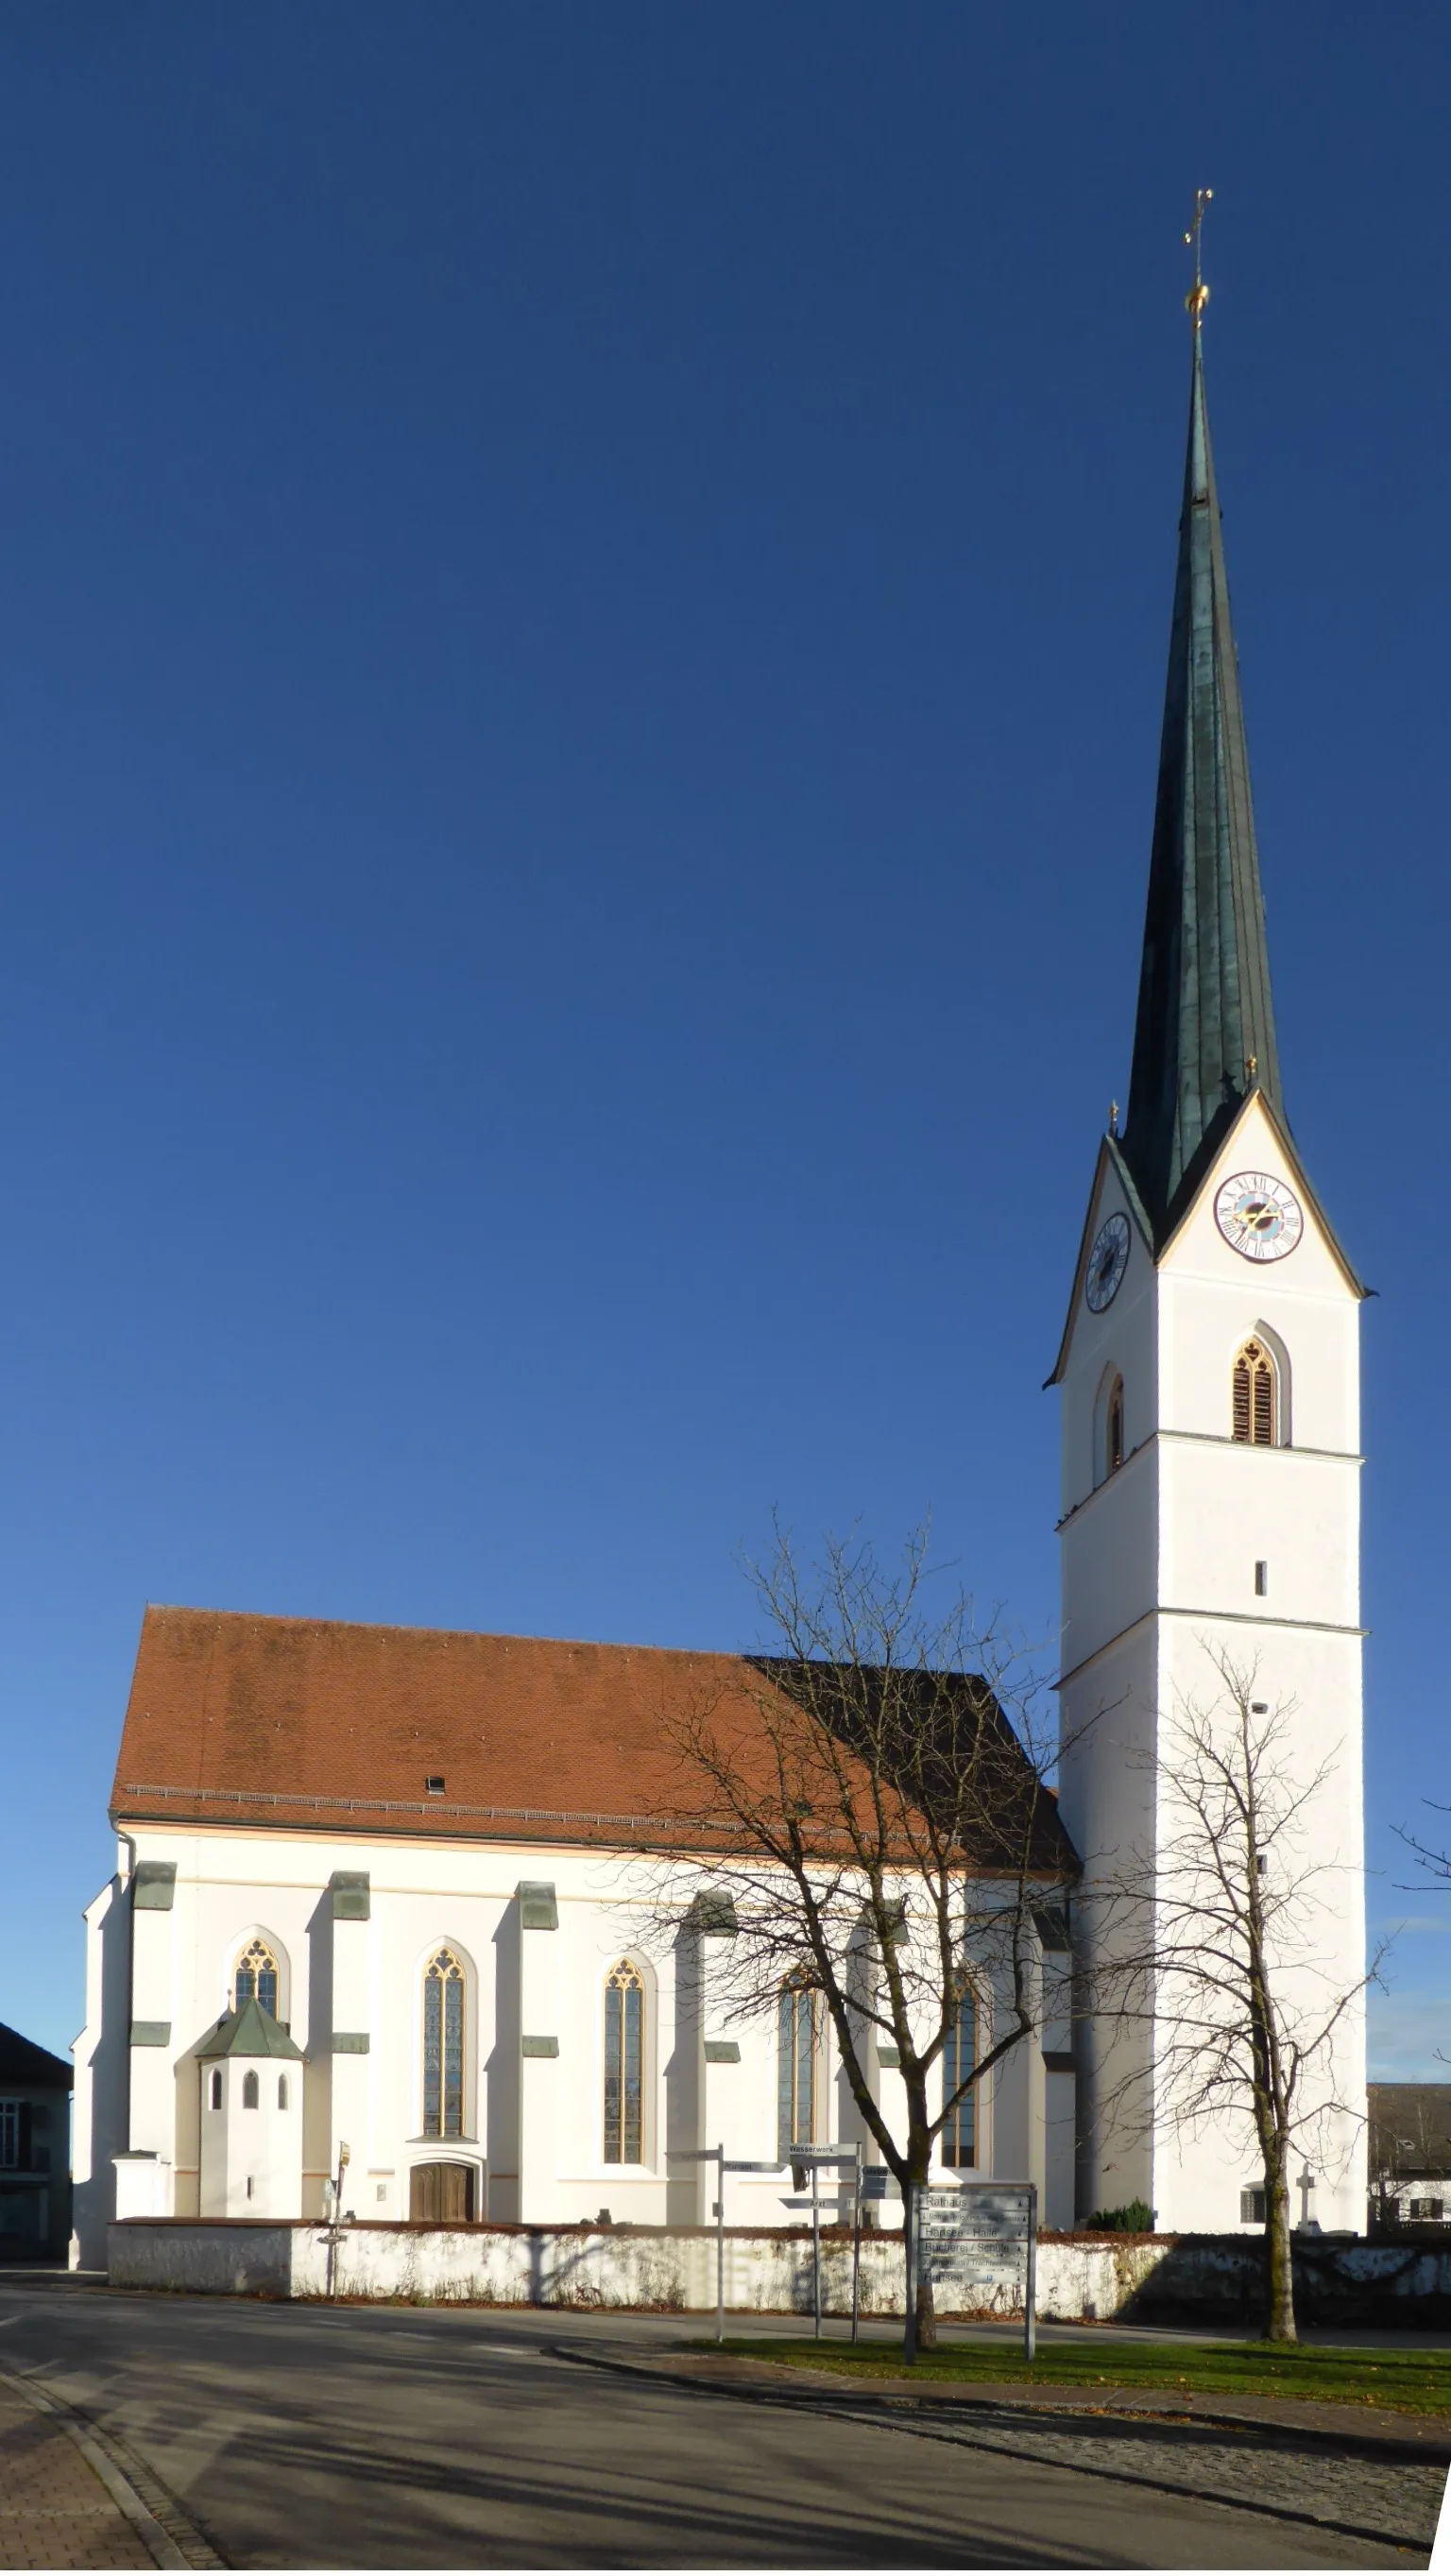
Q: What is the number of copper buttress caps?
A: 12